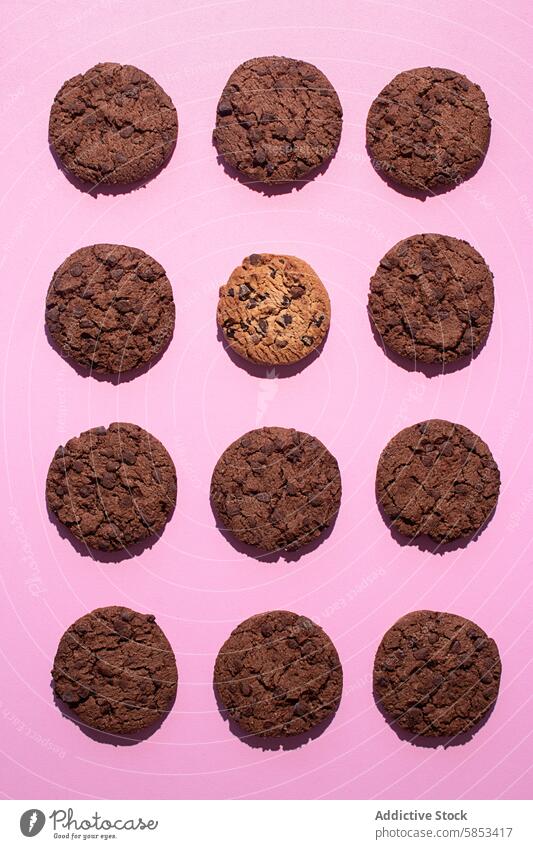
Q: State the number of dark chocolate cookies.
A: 11